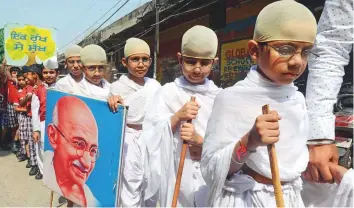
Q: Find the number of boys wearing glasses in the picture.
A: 5